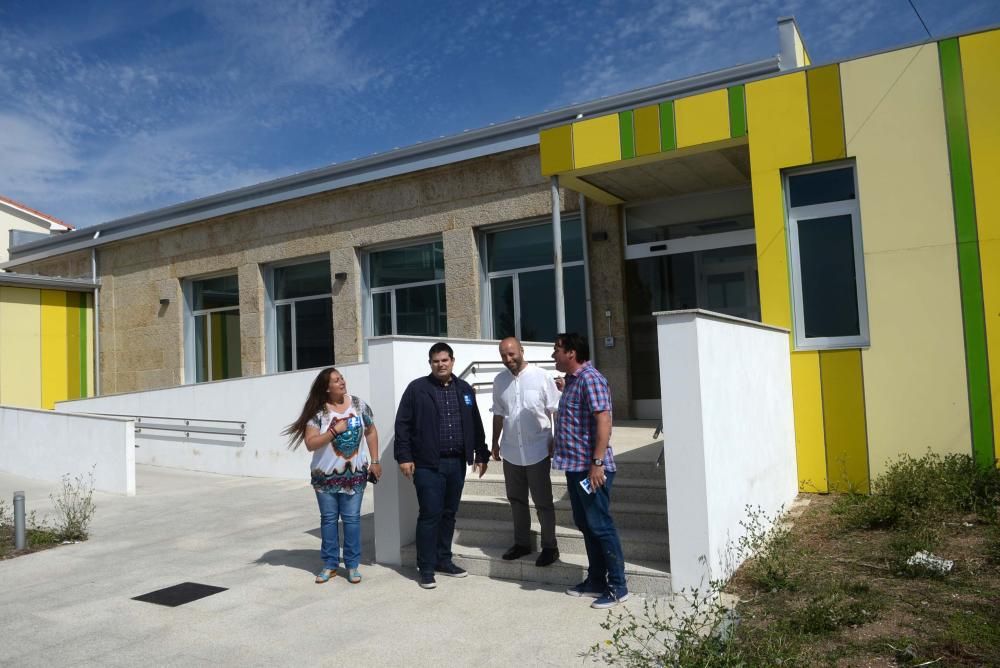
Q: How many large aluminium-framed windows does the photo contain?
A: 5